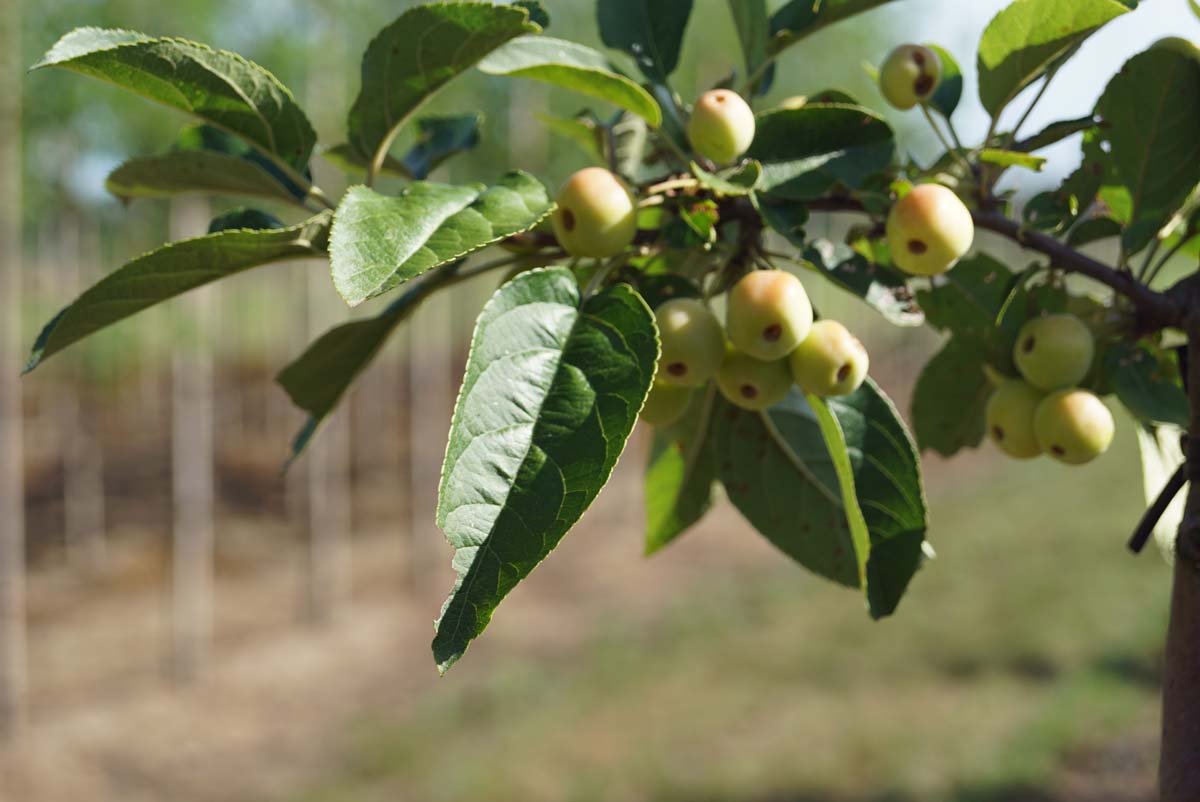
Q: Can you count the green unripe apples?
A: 12